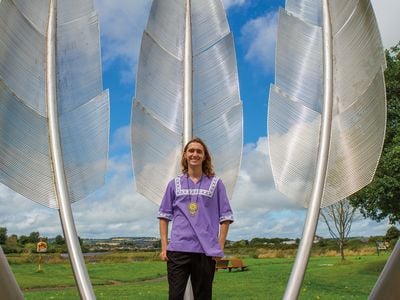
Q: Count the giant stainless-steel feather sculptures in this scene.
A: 3